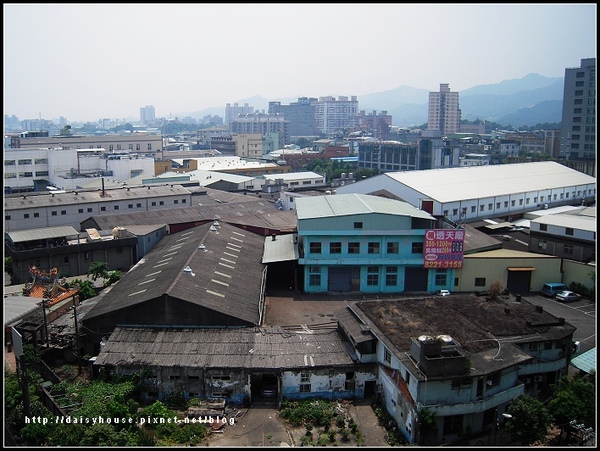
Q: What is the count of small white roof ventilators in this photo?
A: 4